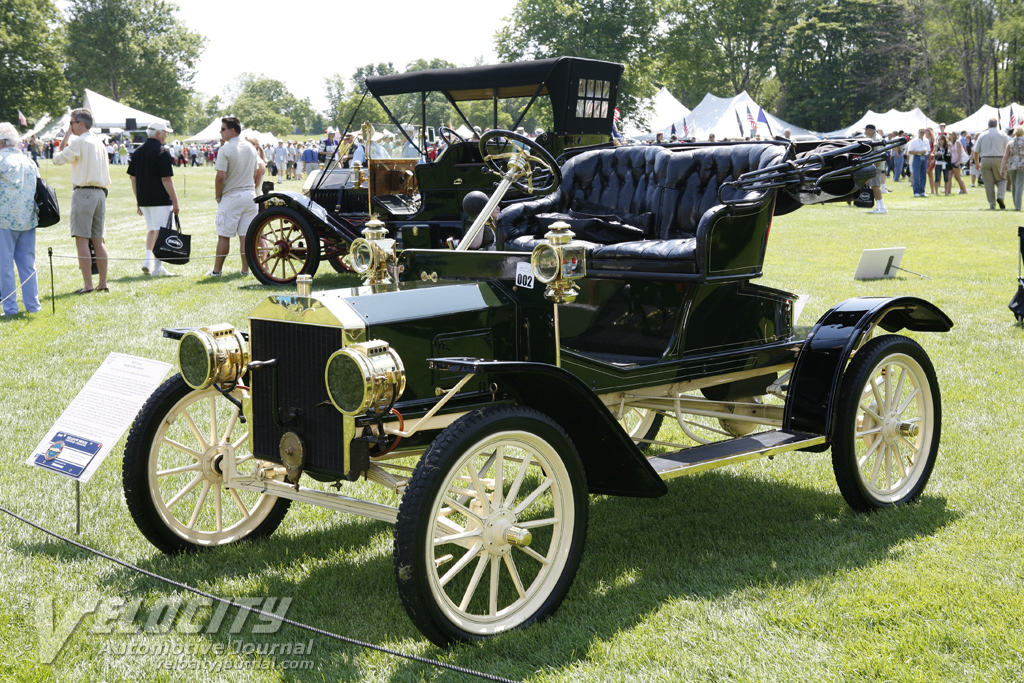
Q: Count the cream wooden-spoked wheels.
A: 4